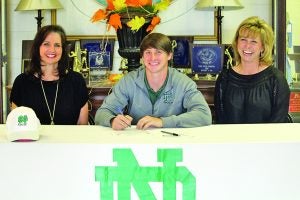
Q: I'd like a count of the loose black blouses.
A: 2